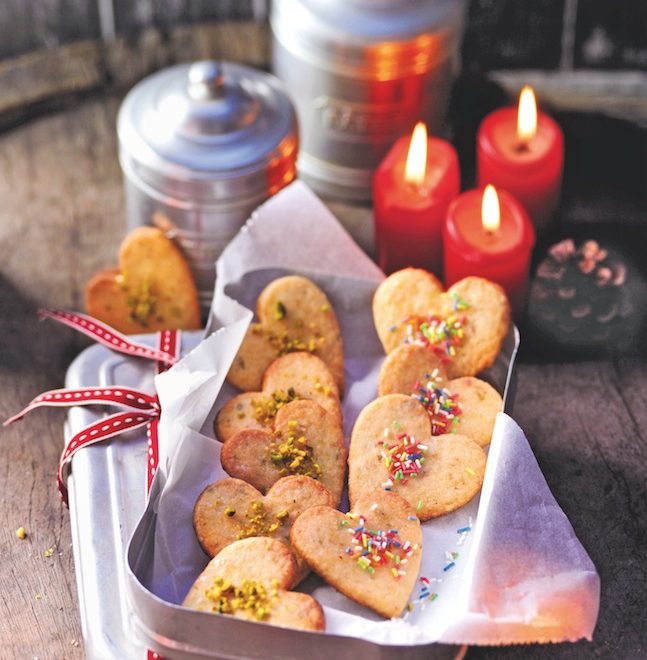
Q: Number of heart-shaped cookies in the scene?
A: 10